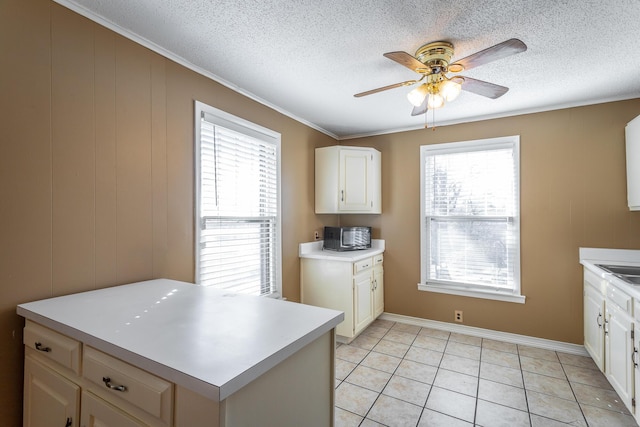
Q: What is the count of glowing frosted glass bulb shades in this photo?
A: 3